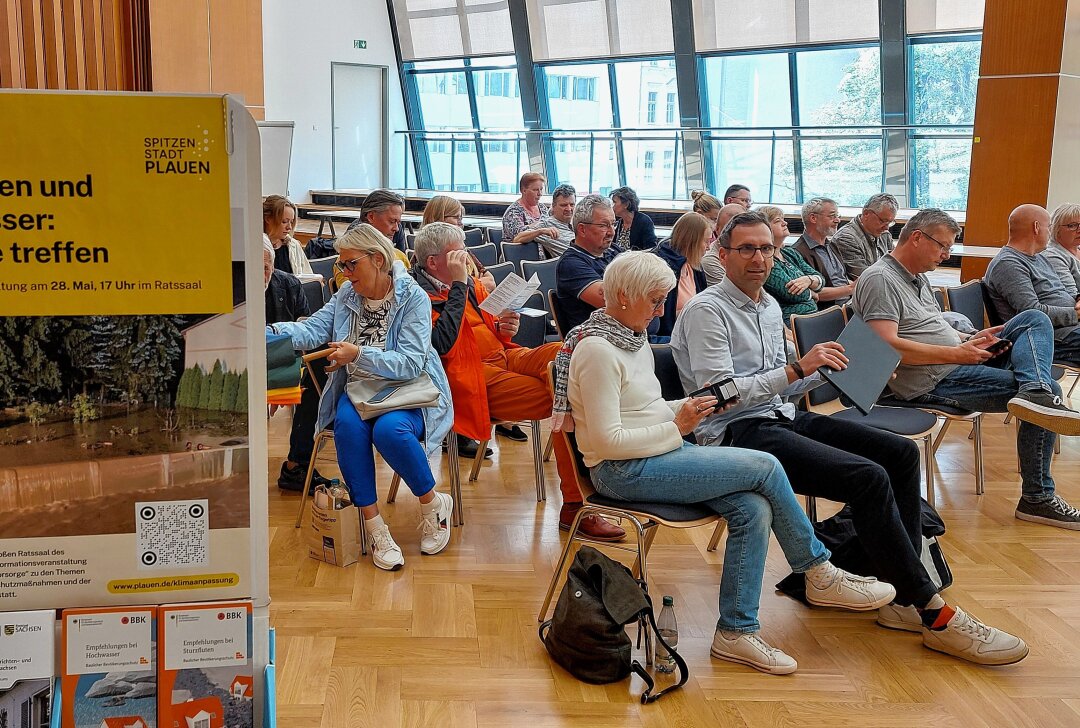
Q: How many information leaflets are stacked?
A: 3